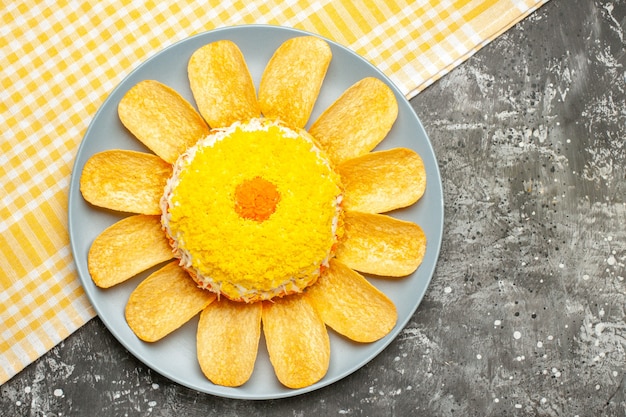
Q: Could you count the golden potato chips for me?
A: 12